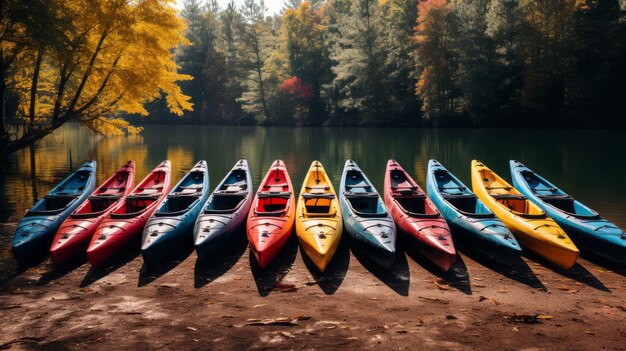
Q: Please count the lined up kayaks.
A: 12